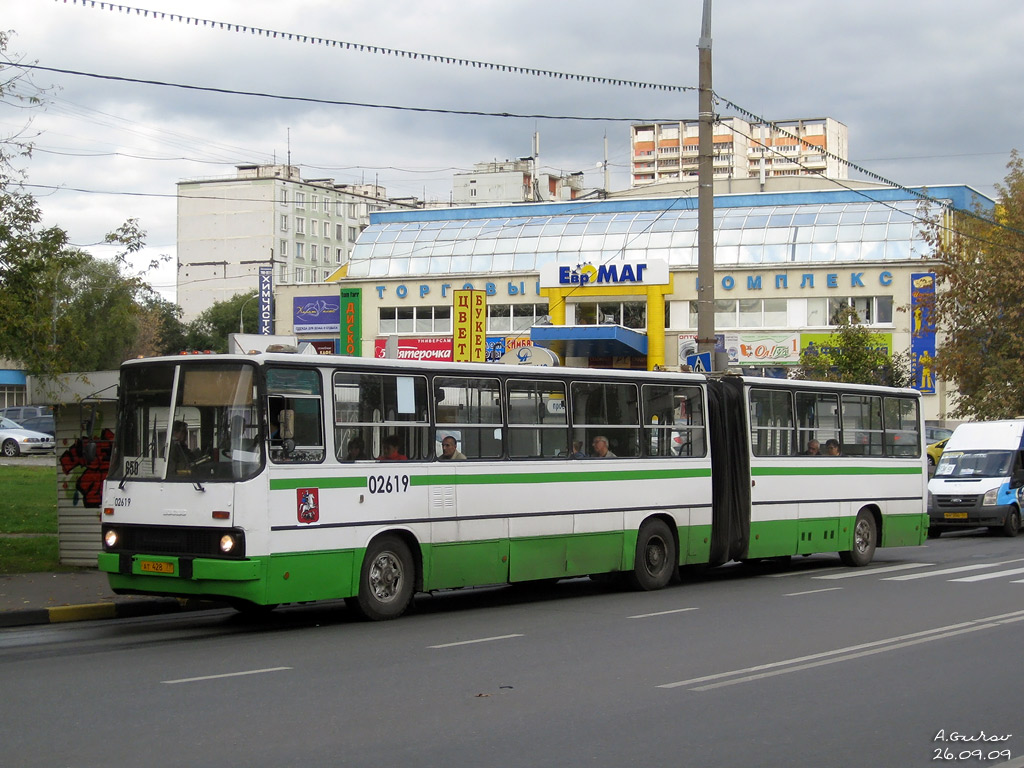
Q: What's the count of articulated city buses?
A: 1